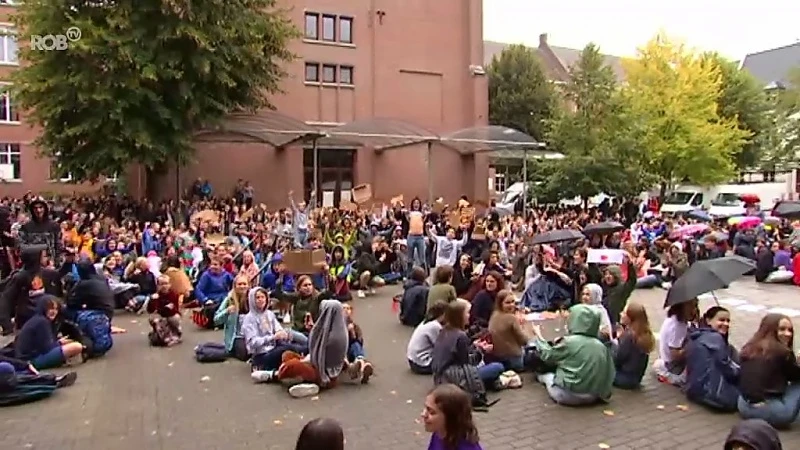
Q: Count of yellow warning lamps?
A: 0